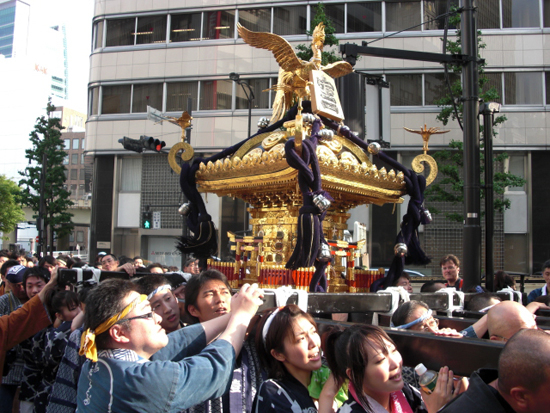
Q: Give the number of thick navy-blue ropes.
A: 3